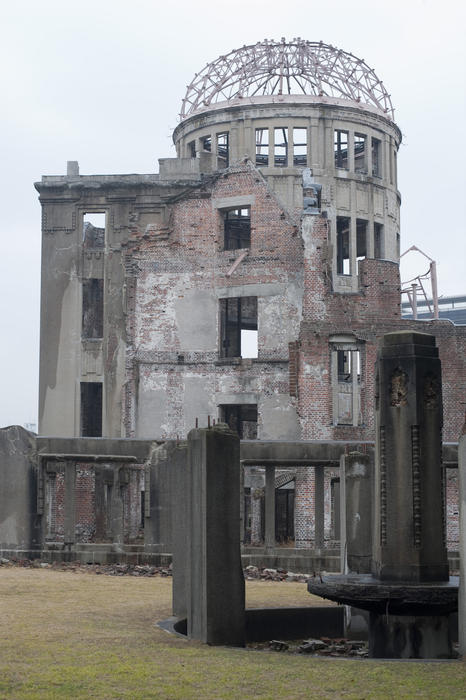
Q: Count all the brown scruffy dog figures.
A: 0